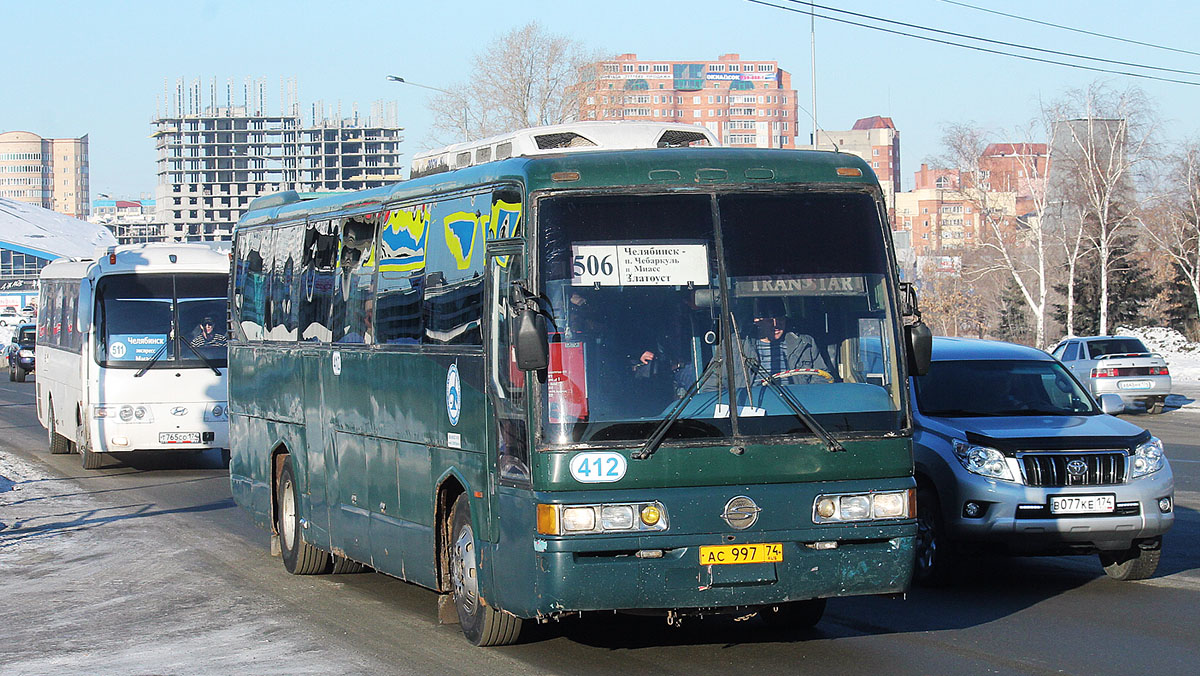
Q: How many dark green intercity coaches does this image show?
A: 1